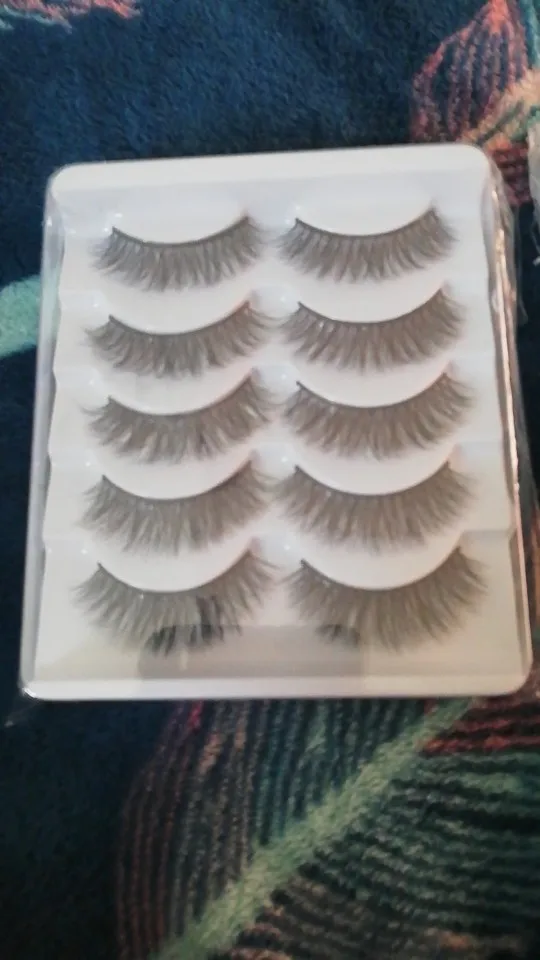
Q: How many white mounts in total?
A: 10